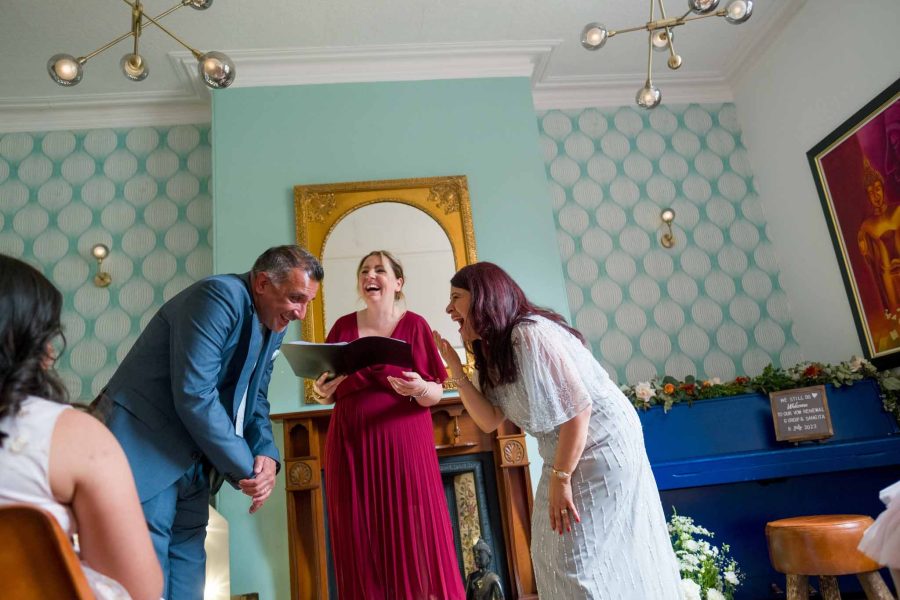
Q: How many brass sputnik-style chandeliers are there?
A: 2